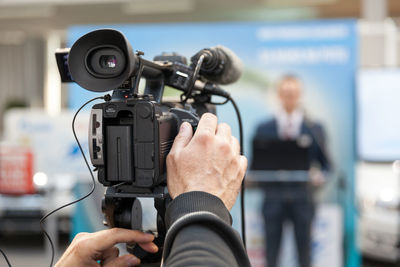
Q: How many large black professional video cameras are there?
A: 1